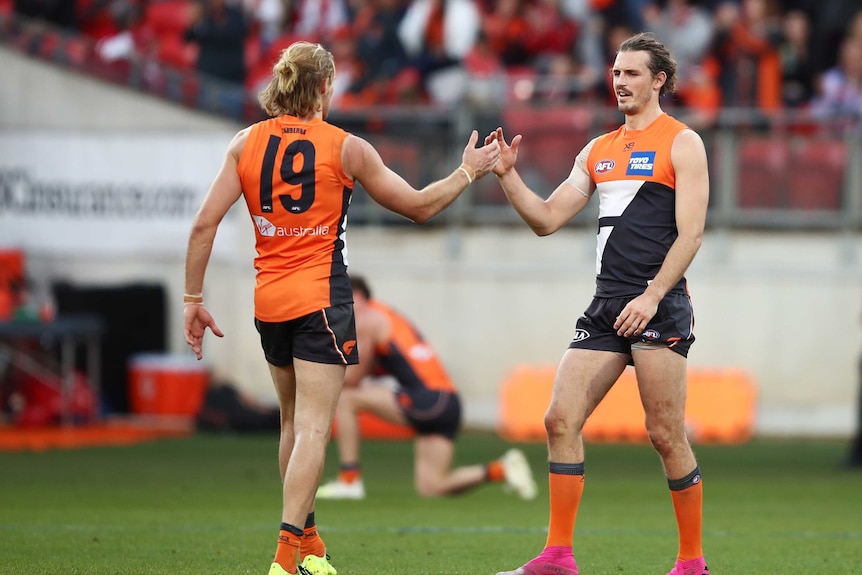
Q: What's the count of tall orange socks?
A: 2